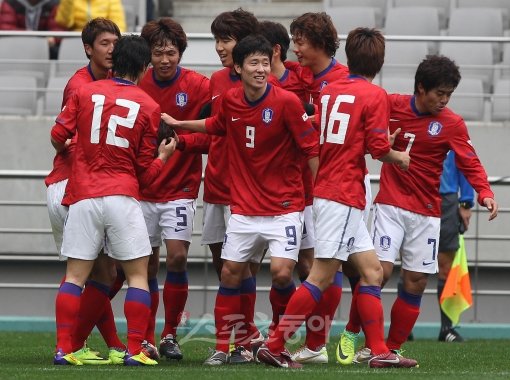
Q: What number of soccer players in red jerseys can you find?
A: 9